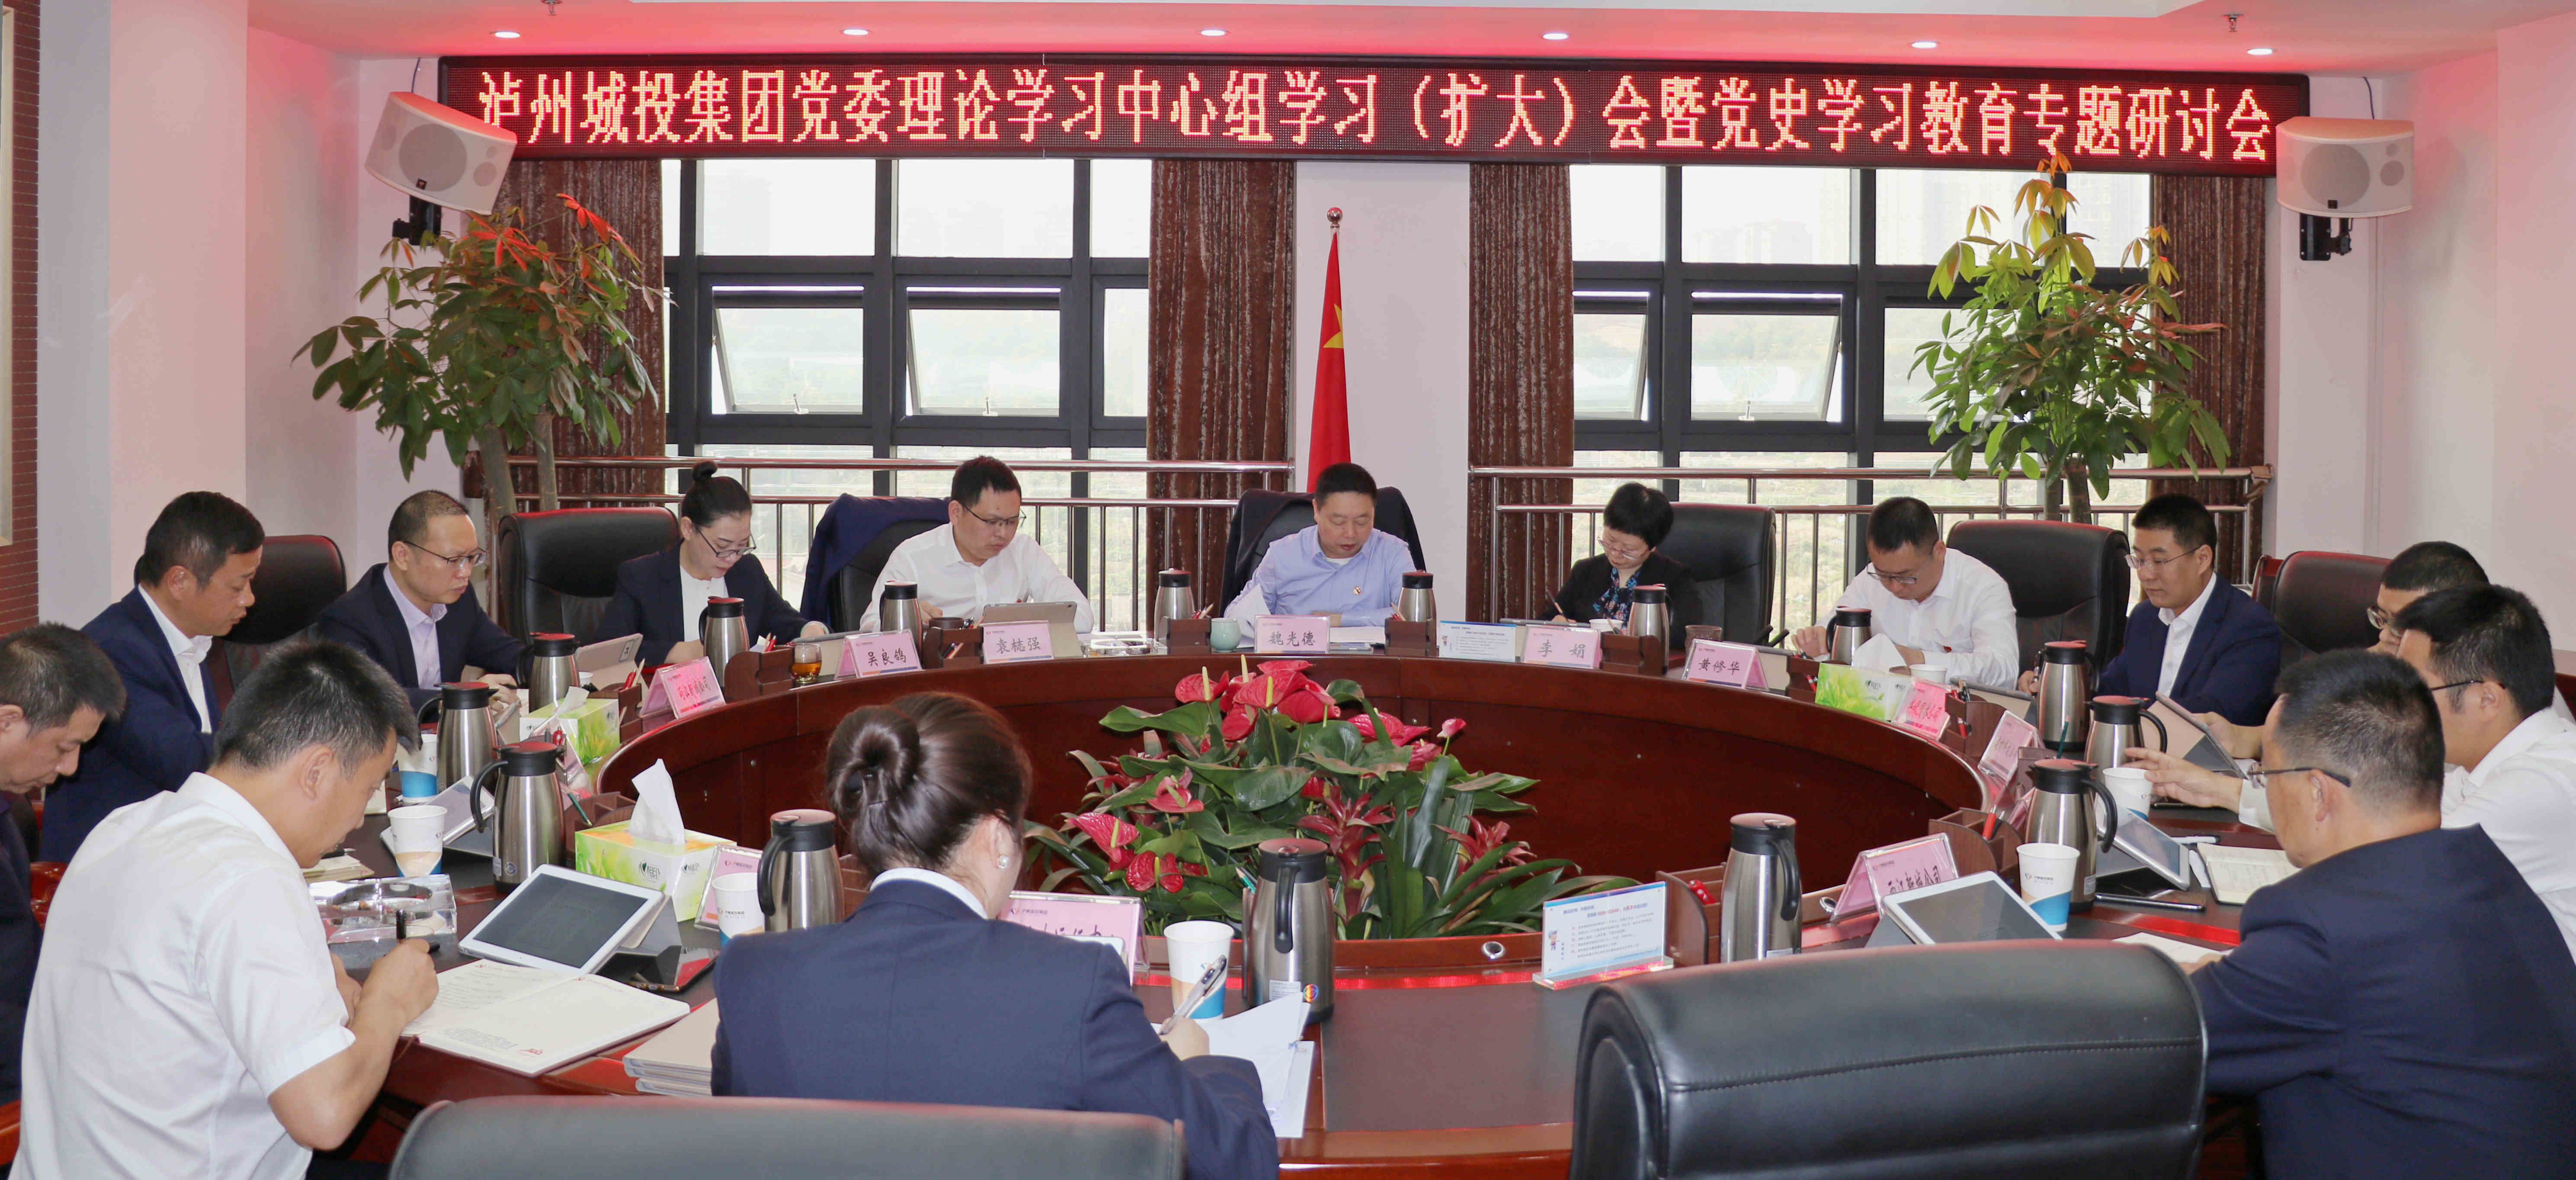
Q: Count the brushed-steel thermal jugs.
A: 15